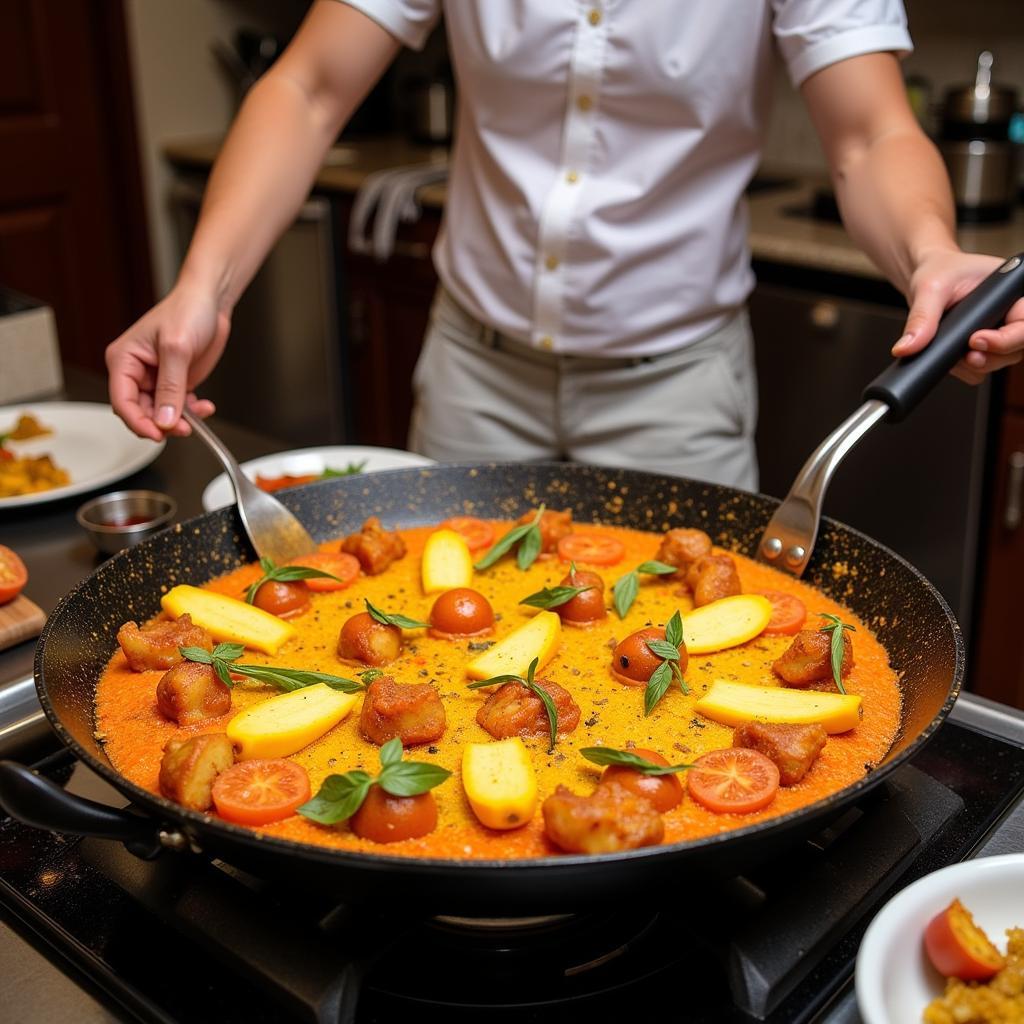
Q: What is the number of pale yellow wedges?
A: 7